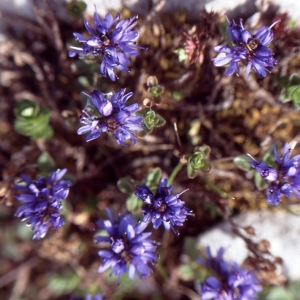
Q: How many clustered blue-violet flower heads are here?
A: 8